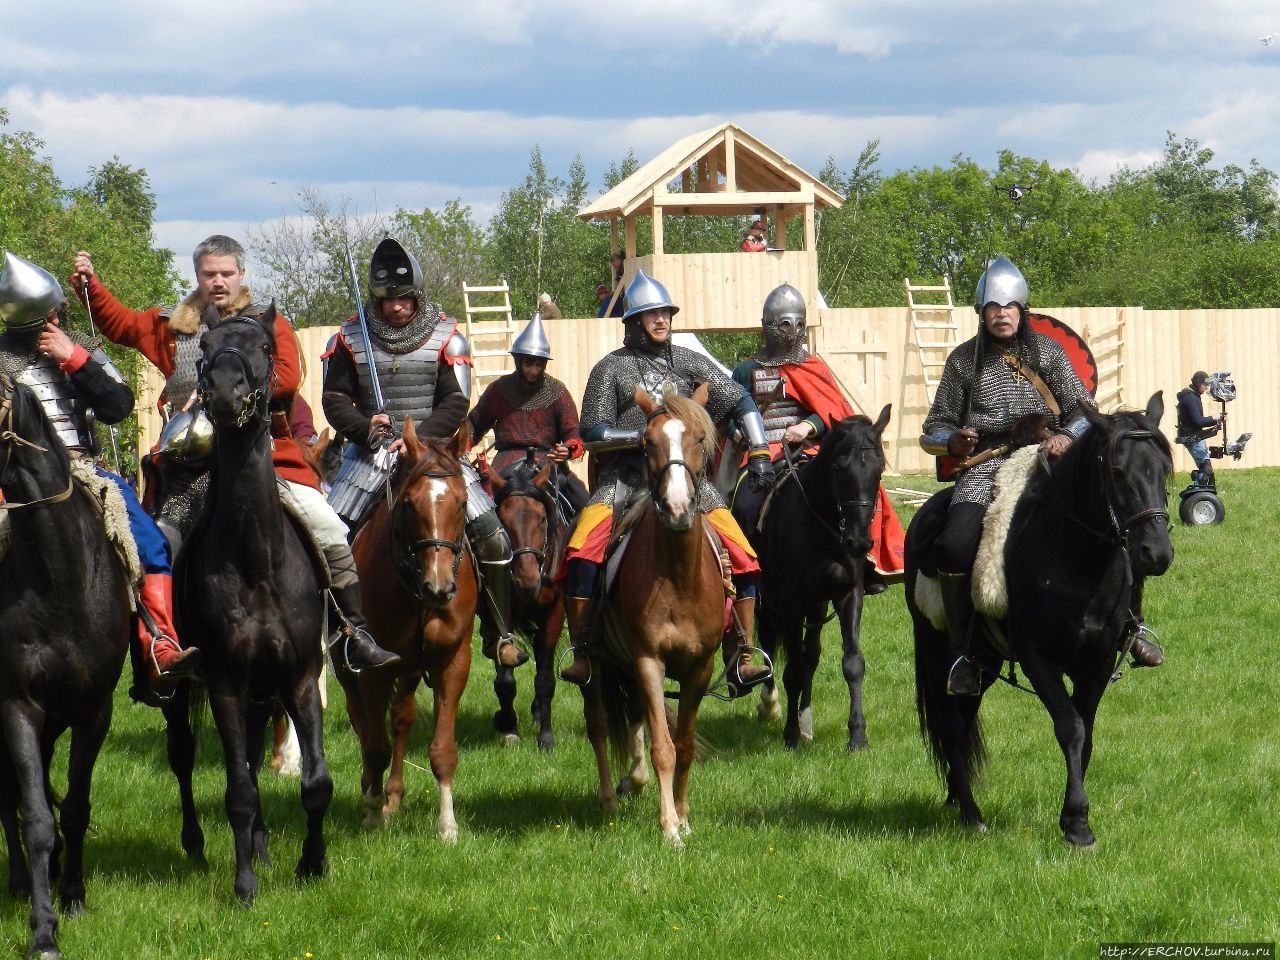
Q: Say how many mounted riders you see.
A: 7